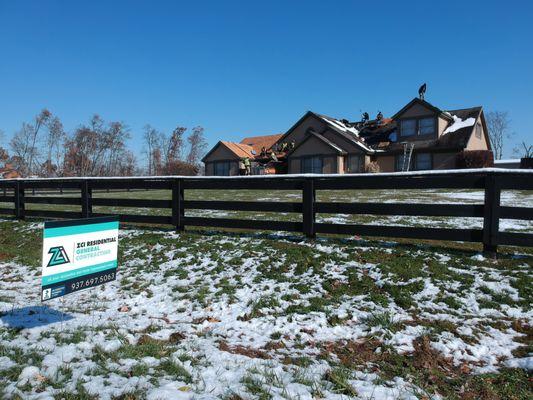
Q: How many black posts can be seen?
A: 5